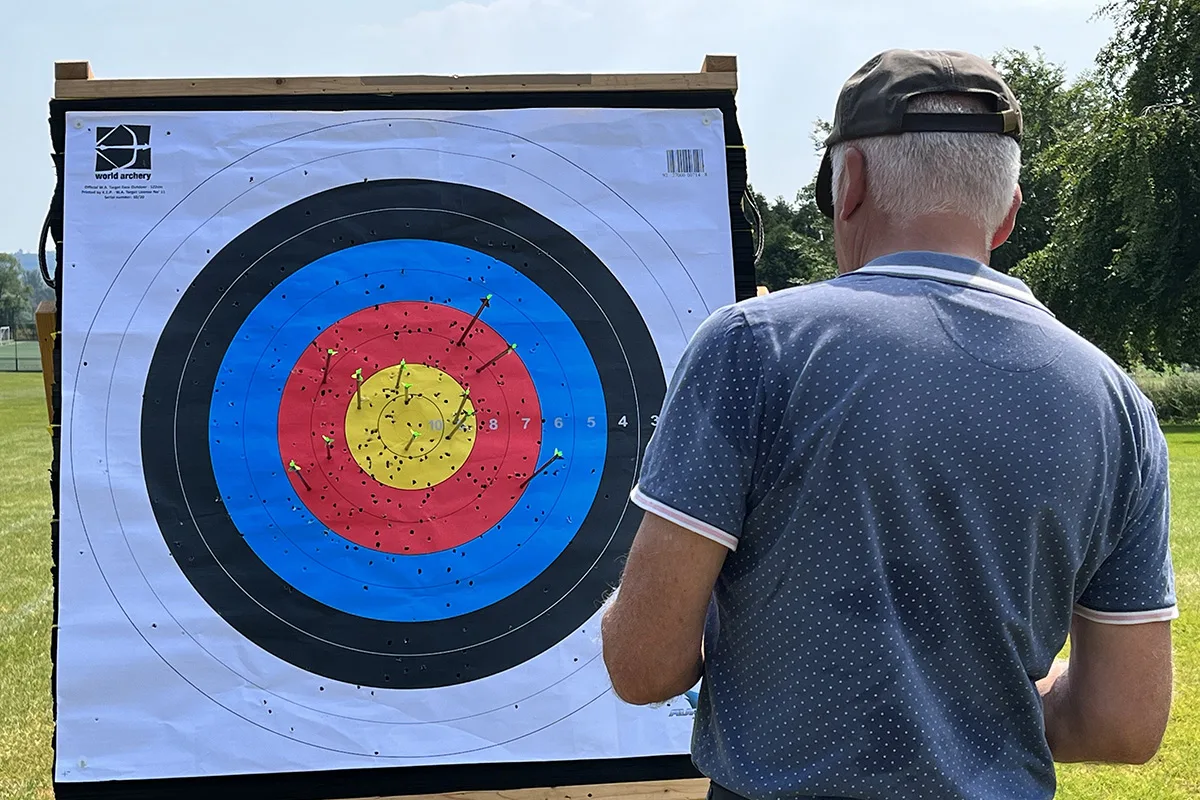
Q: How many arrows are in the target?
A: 12